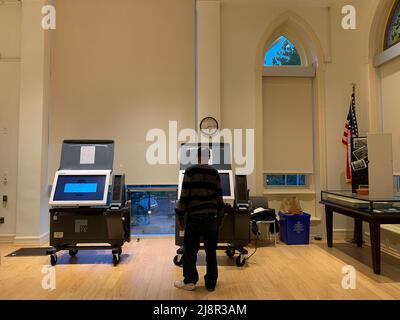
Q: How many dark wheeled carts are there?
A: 2